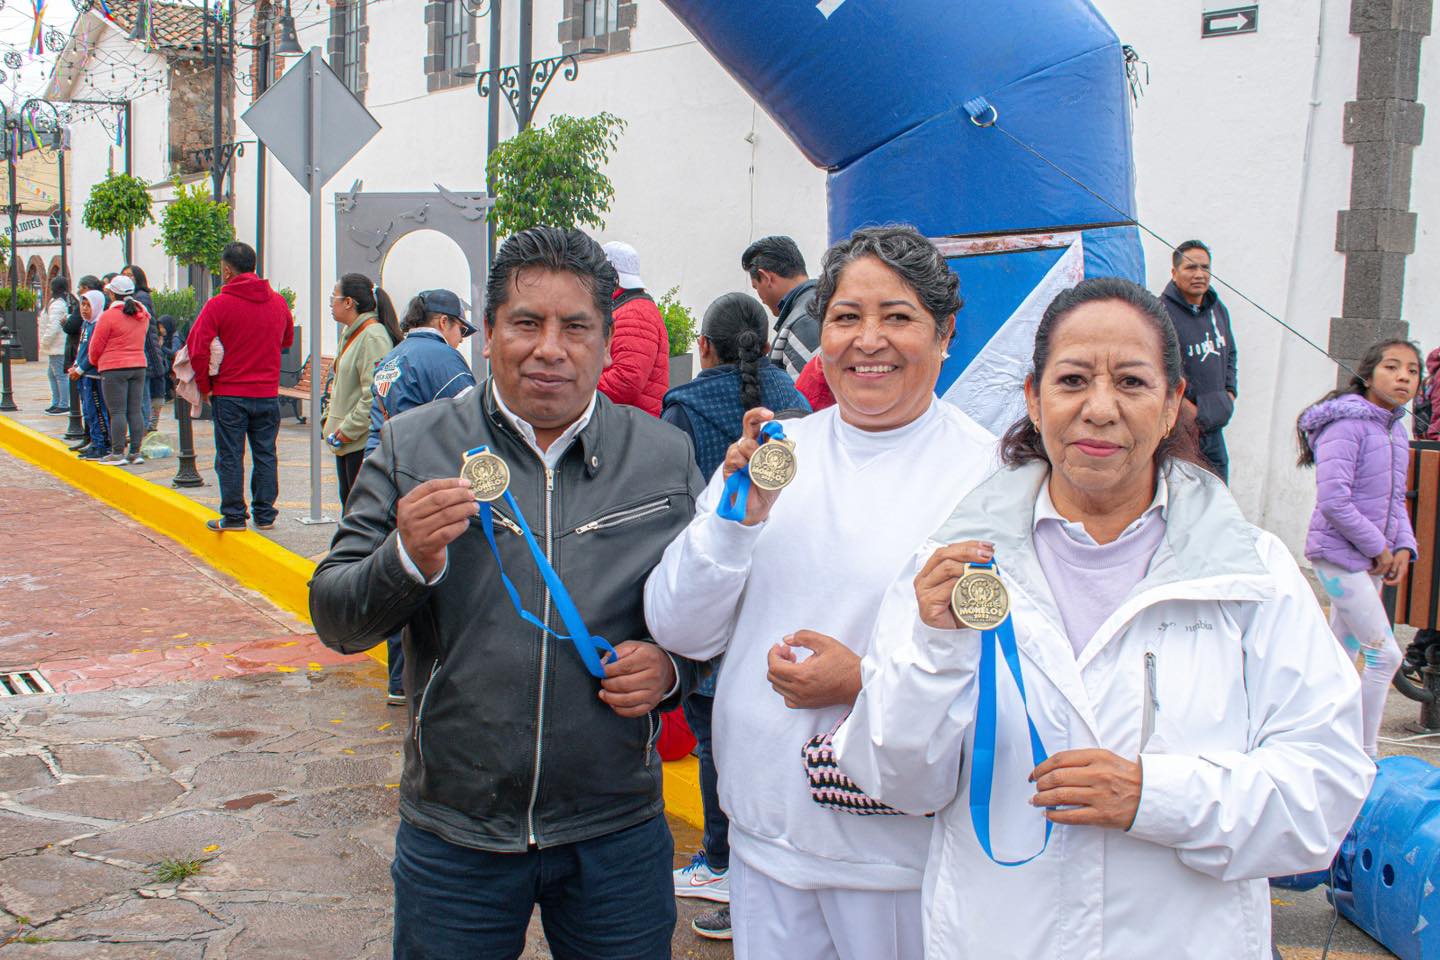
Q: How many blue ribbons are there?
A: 3